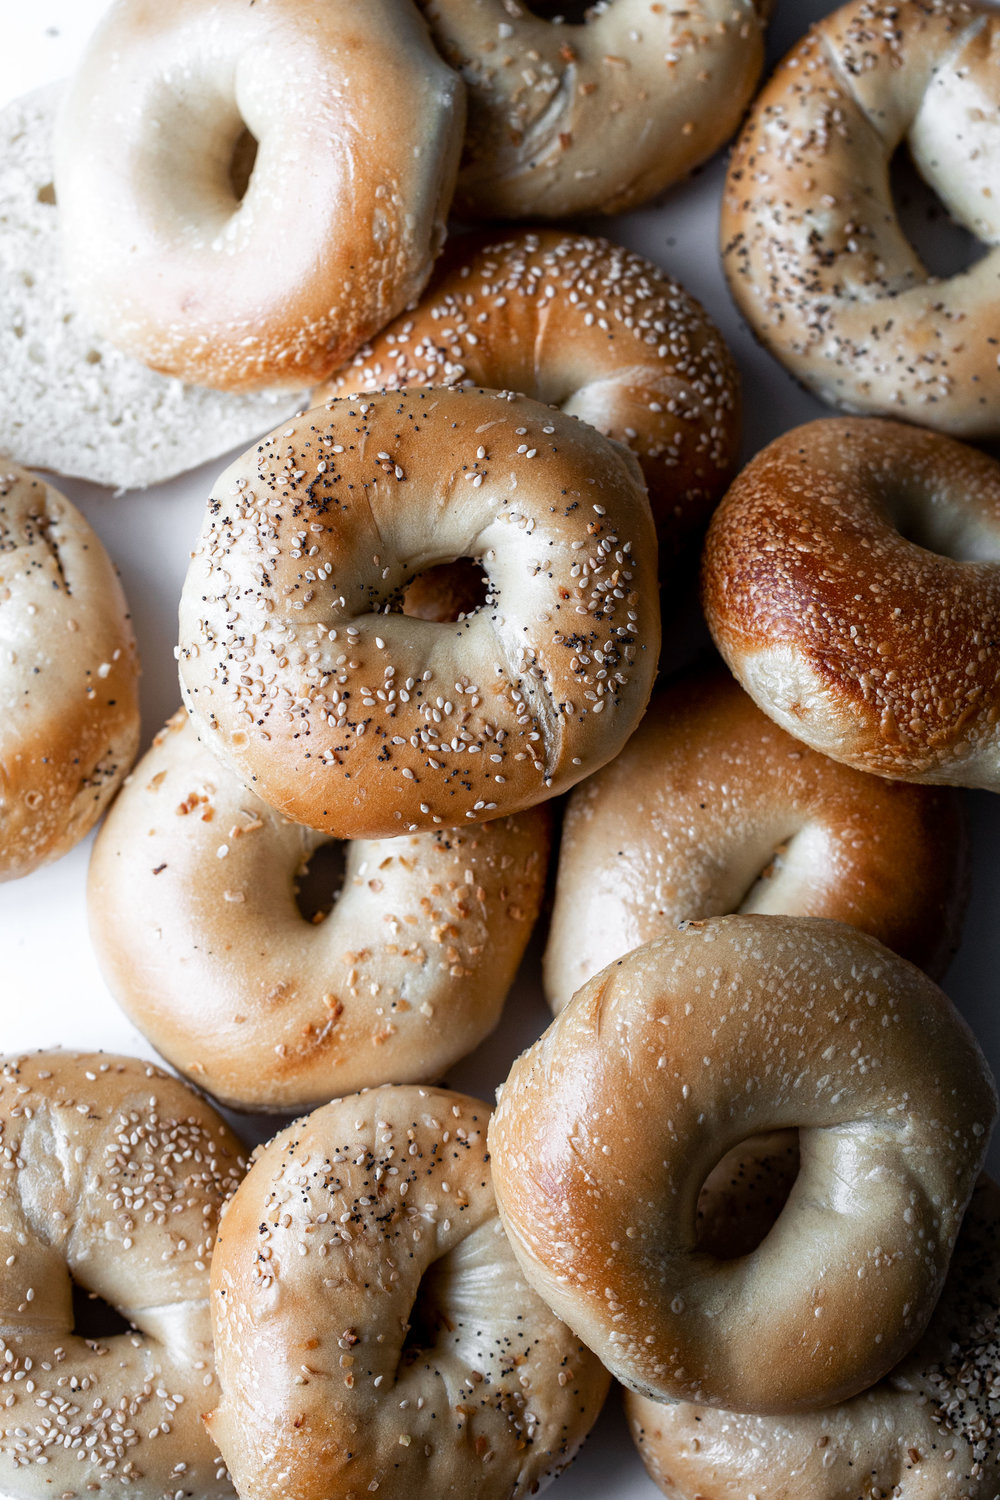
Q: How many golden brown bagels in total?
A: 13